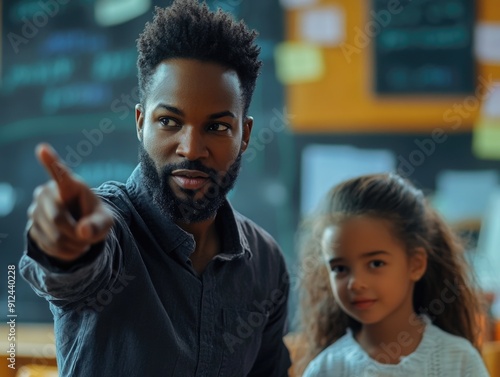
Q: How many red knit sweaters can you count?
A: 0